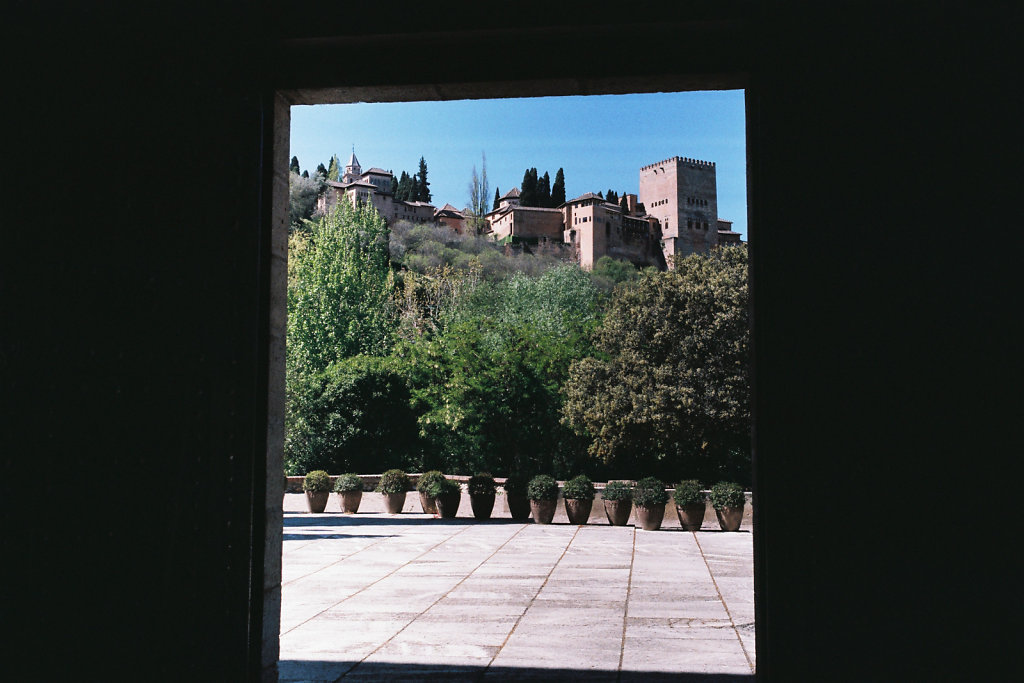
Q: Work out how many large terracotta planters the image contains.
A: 13